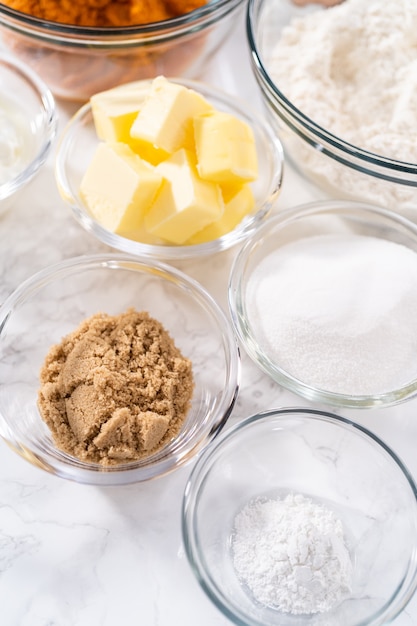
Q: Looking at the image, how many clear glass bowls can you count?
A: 7